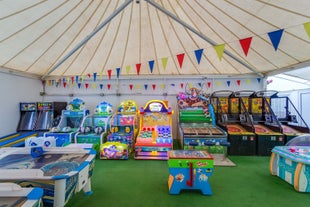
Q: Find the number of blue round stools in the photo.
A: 3